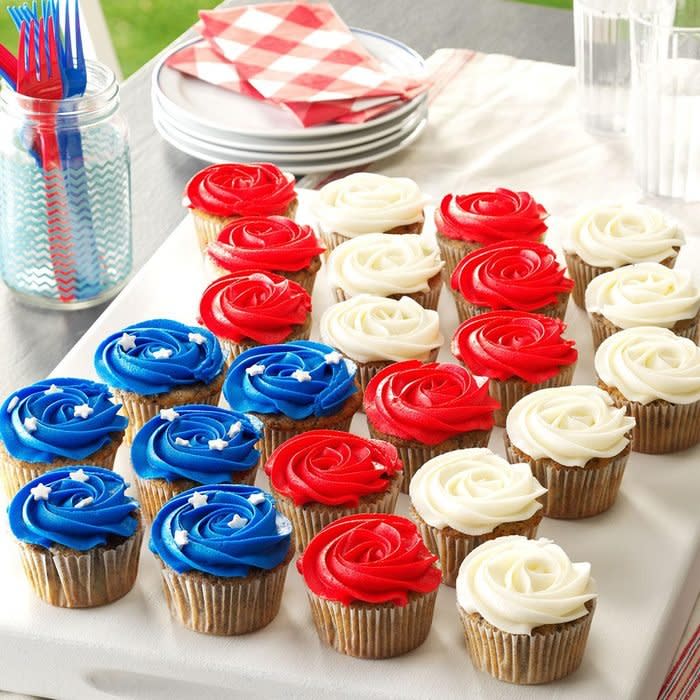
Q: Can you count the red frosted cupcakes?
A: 9